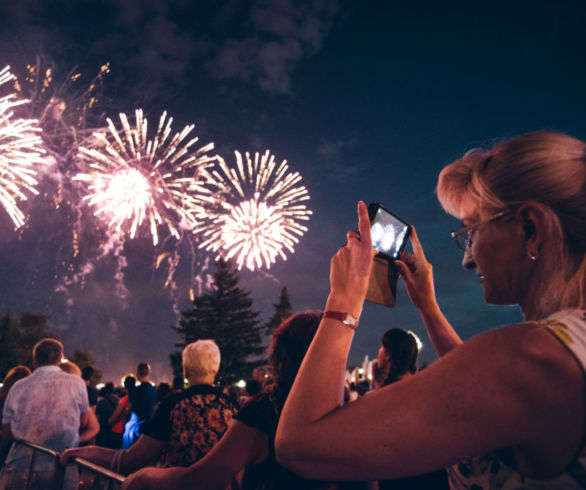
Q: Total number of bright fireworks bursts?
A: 3